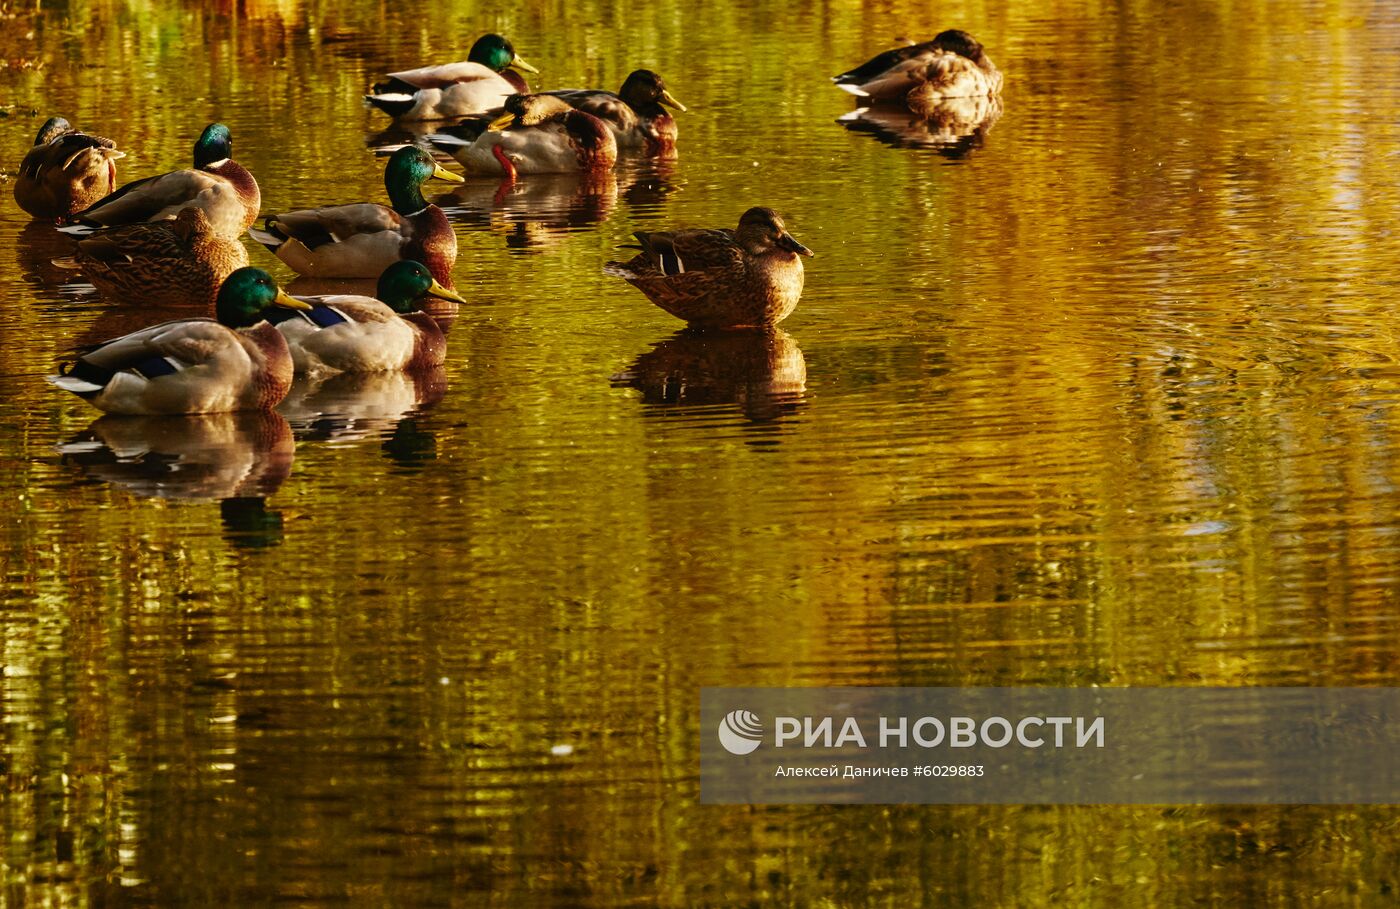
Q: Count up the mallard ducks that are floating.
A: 11